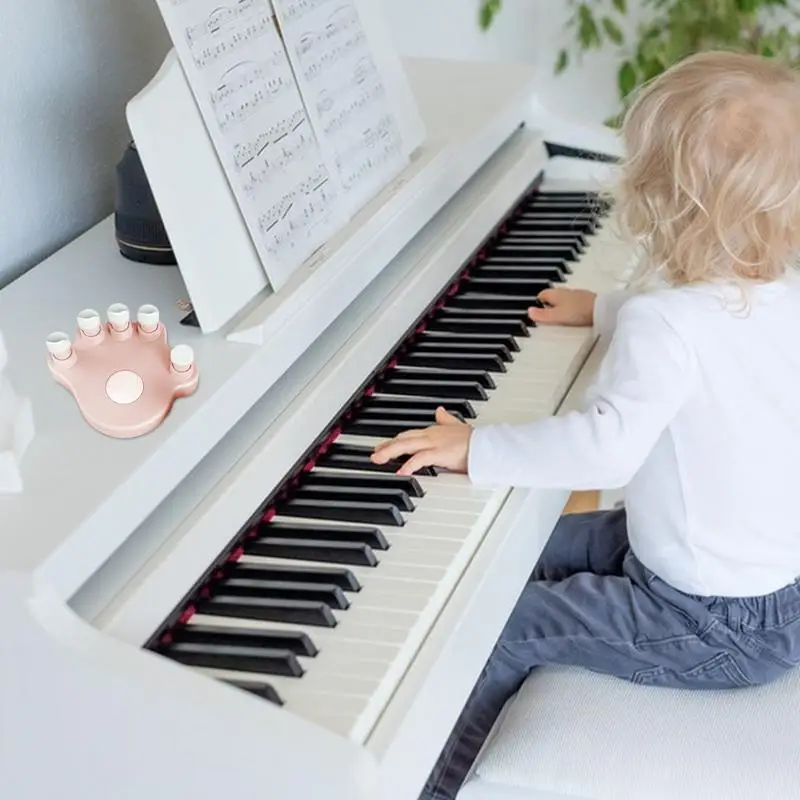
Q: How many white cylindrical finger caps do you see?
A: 5